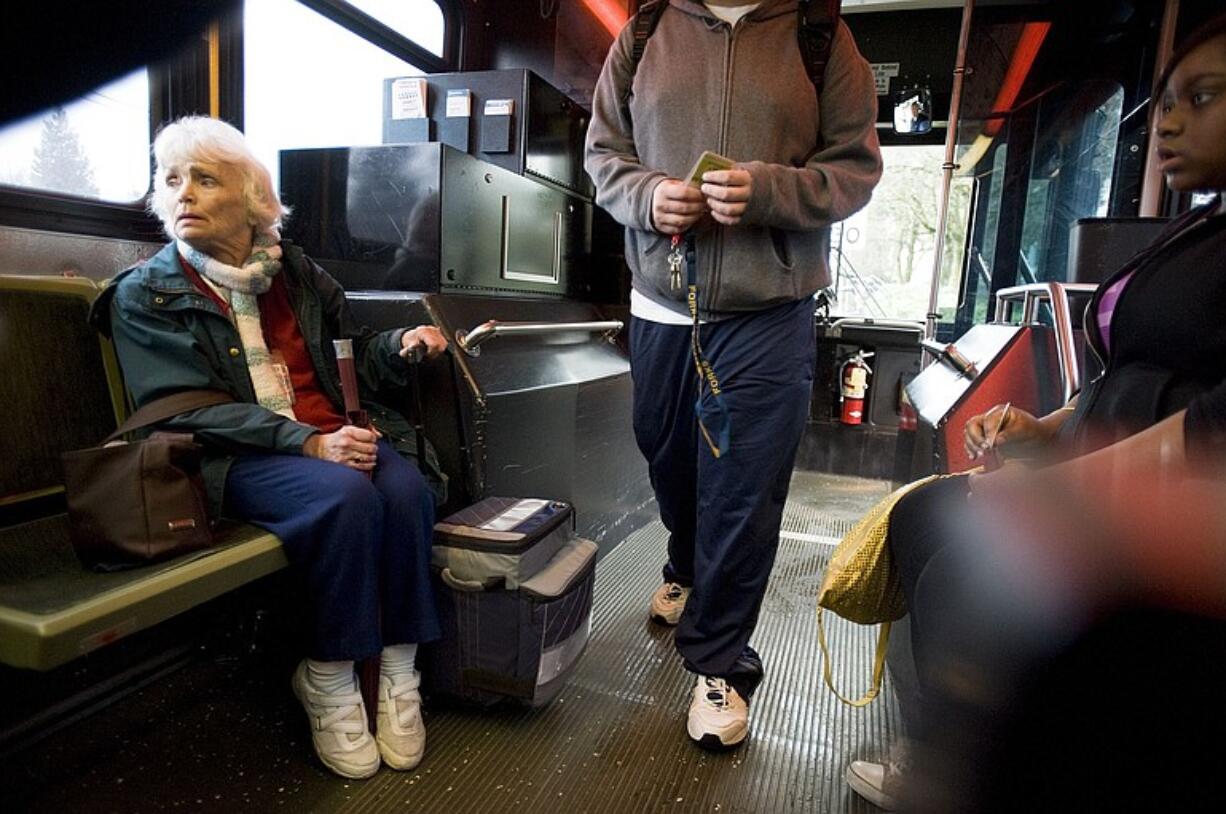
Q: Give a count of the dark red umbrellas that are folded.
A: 1